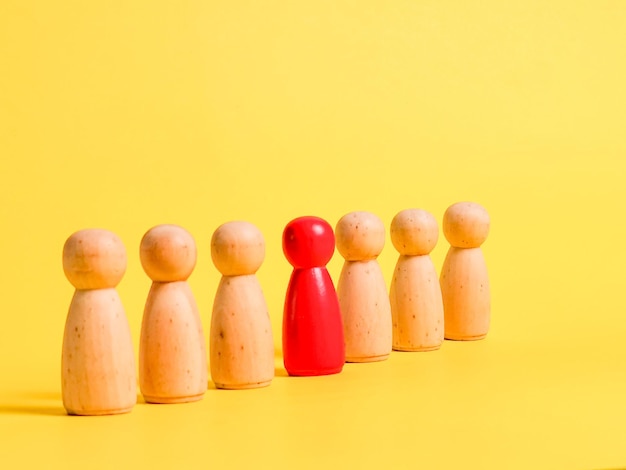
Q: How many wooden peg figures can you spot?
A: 7